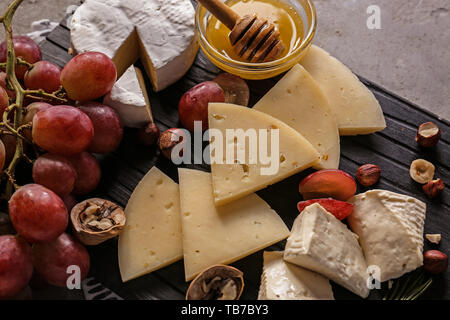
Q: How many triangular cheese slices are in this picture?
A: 5